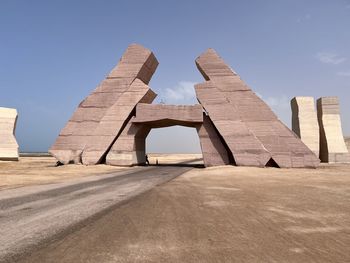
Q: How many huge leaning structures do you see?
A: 2